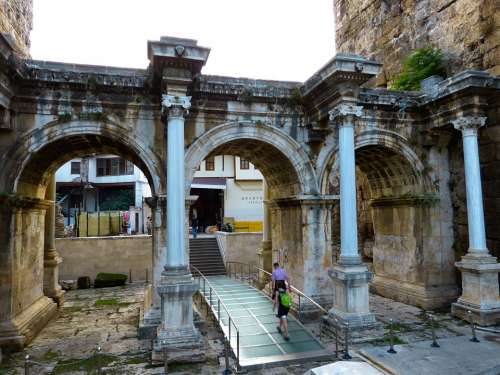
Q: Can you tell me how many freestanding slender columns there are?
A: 3